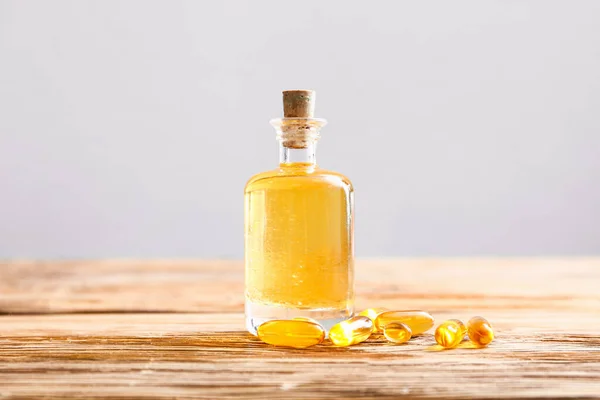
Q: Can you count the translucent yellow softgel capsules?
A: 7